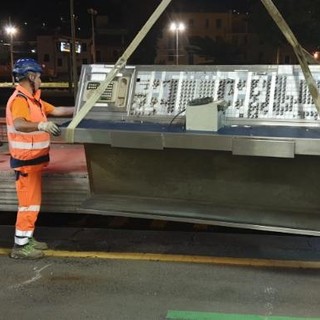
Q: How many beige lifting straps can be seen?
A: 2